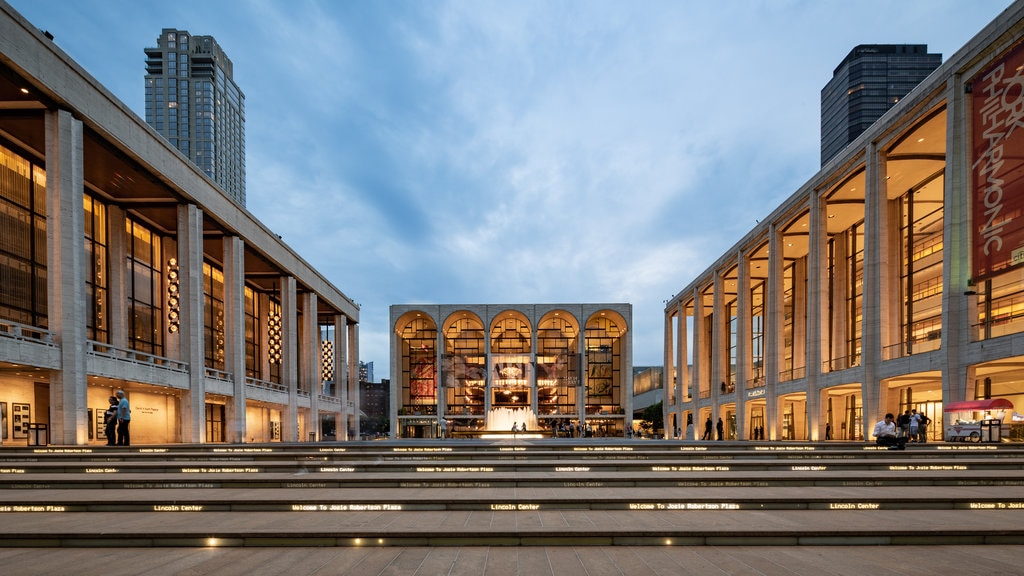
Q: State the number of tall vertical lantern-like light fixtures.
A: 3